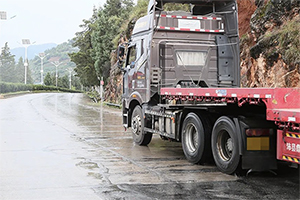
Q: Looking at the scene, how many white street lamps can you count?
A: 5